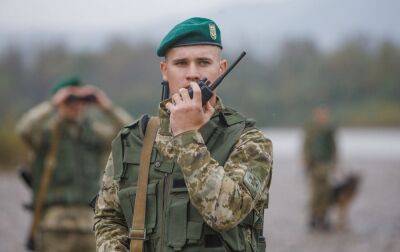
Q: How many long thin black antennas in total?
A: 1